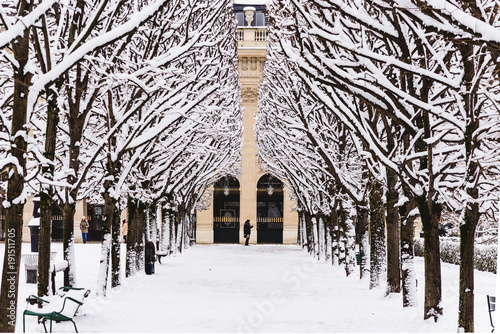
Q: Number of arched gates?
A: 2